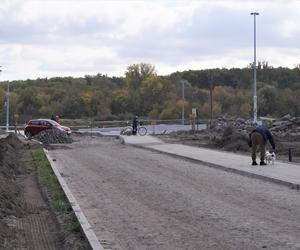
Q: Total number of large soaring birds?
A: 0